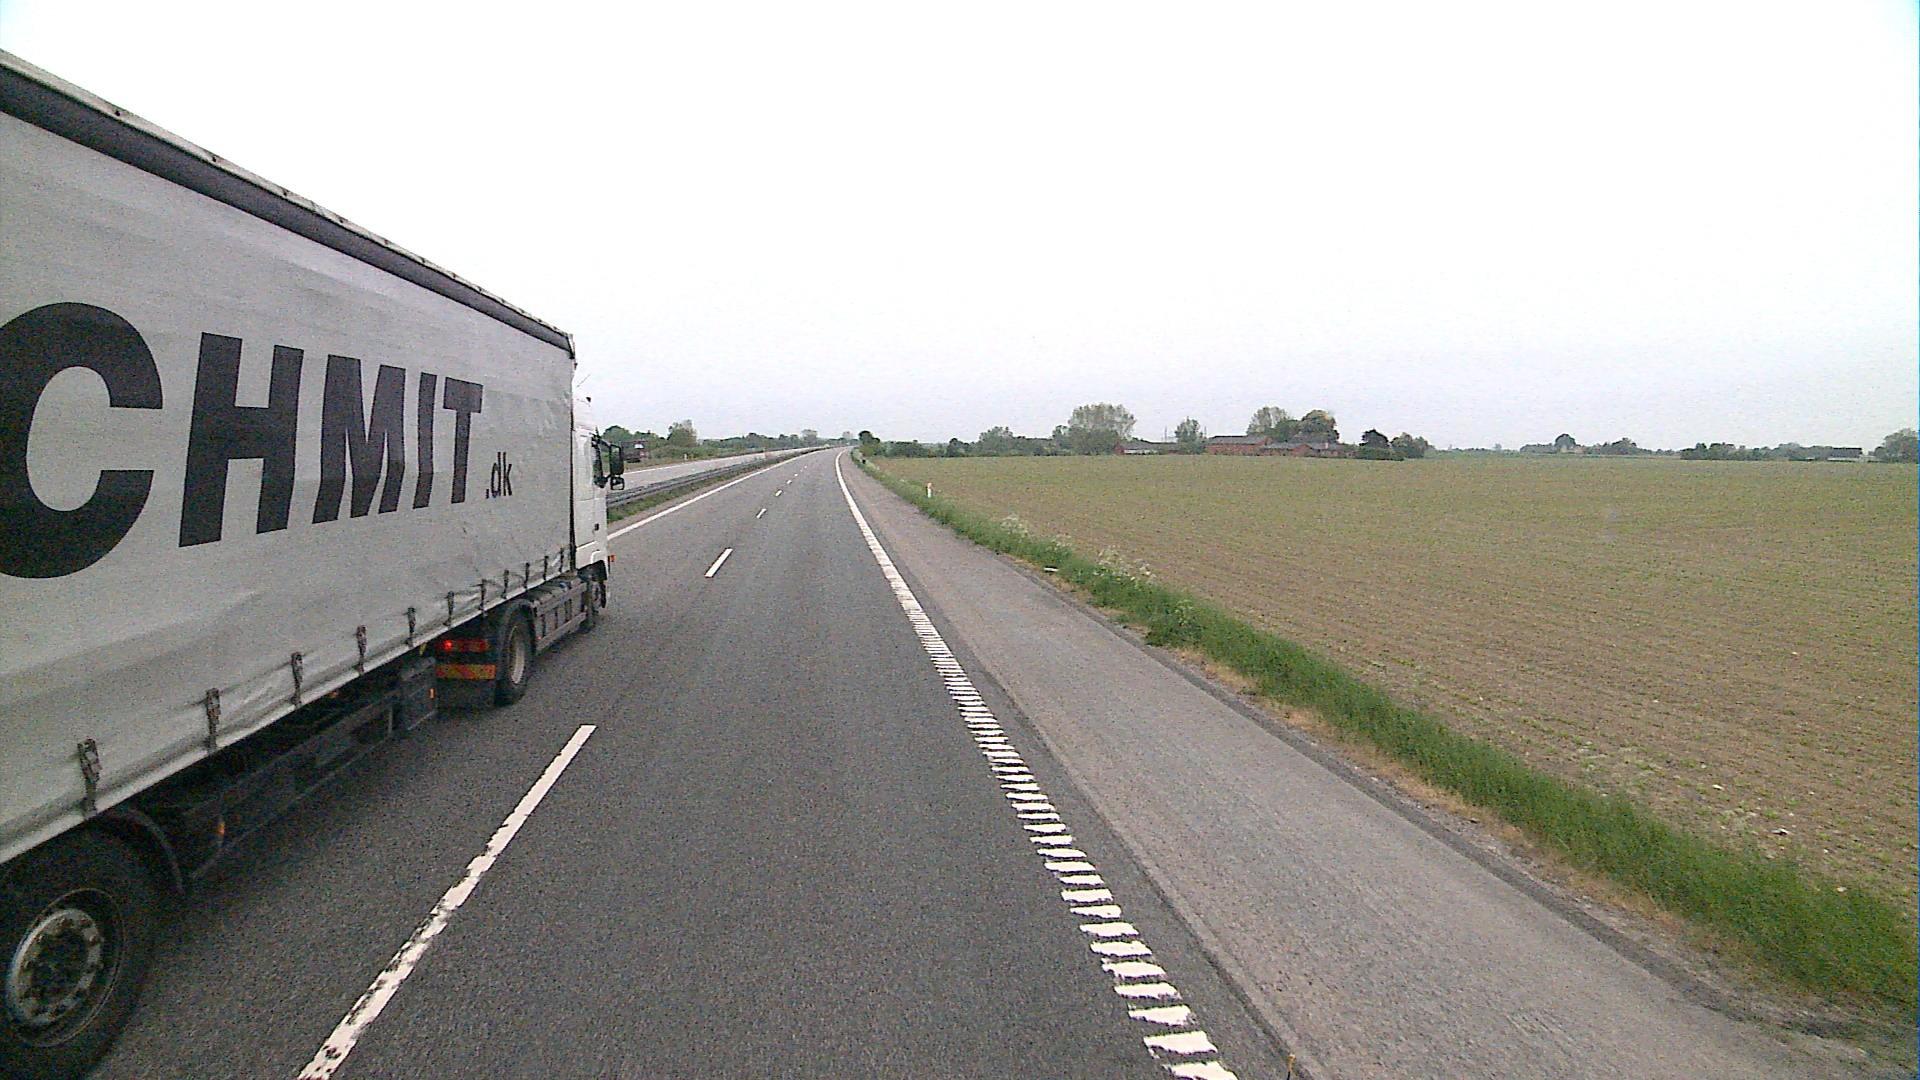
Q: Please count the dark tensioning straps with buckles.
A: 11